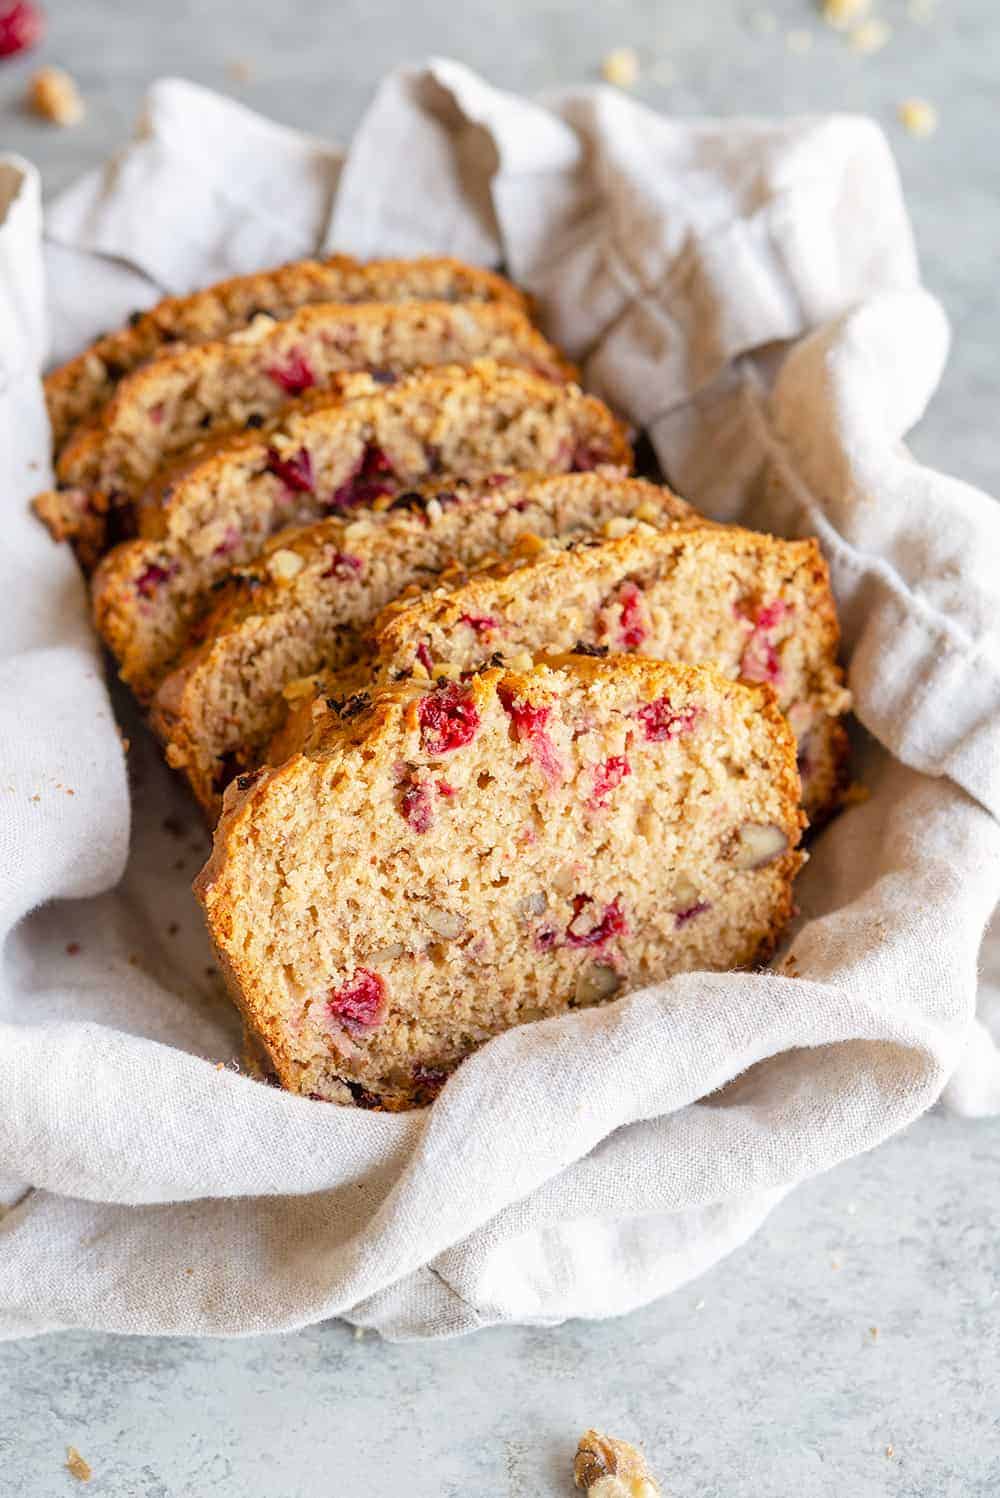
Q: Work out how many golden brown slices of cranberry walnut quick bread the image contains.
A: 6